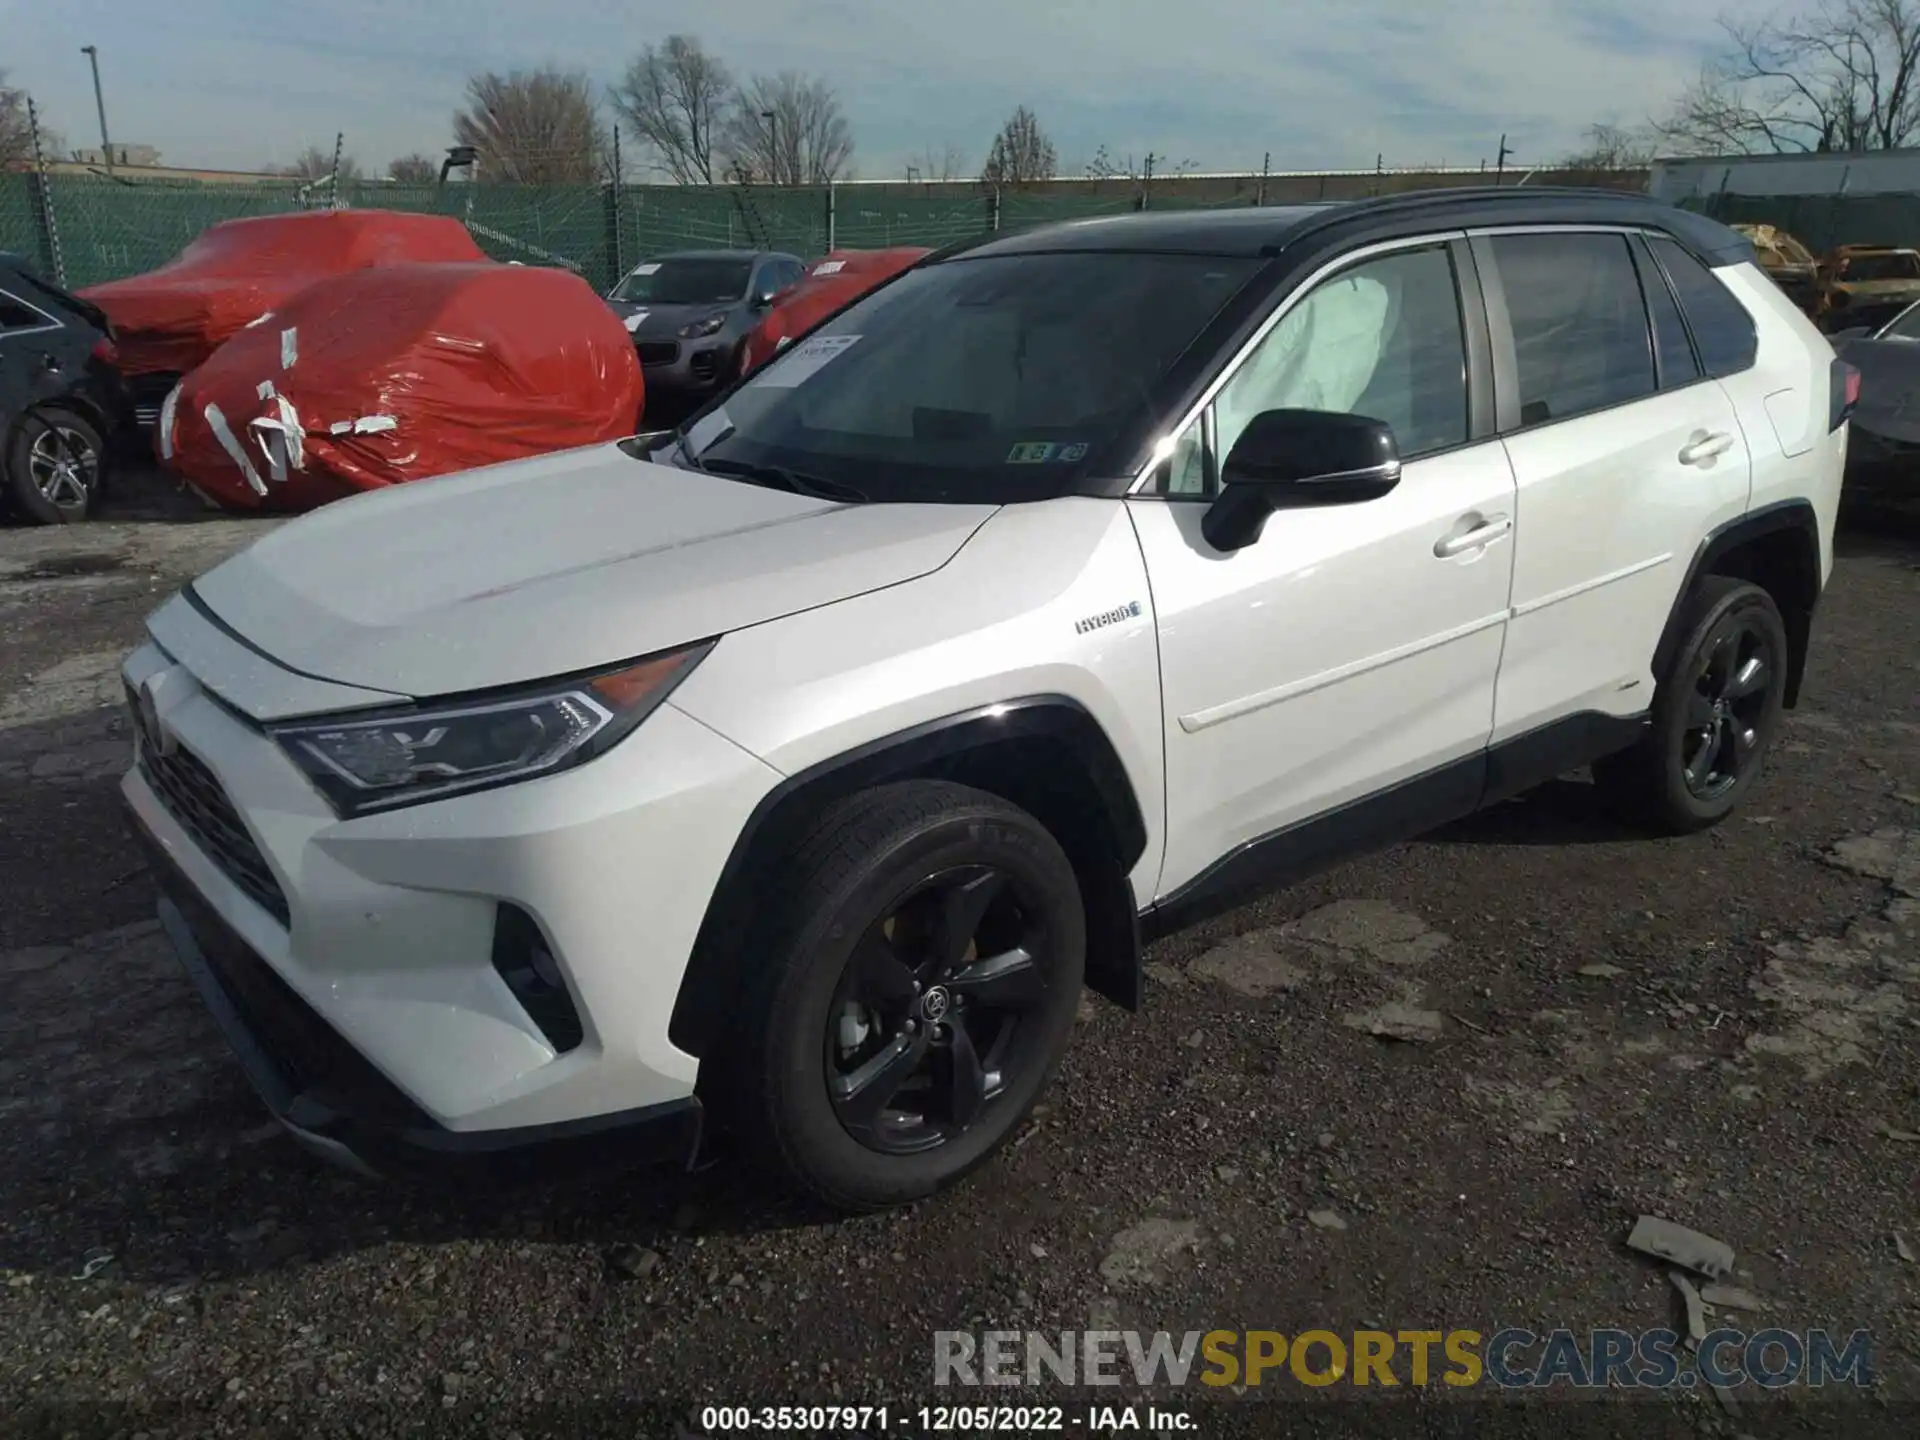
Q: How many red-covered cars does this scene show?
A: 3